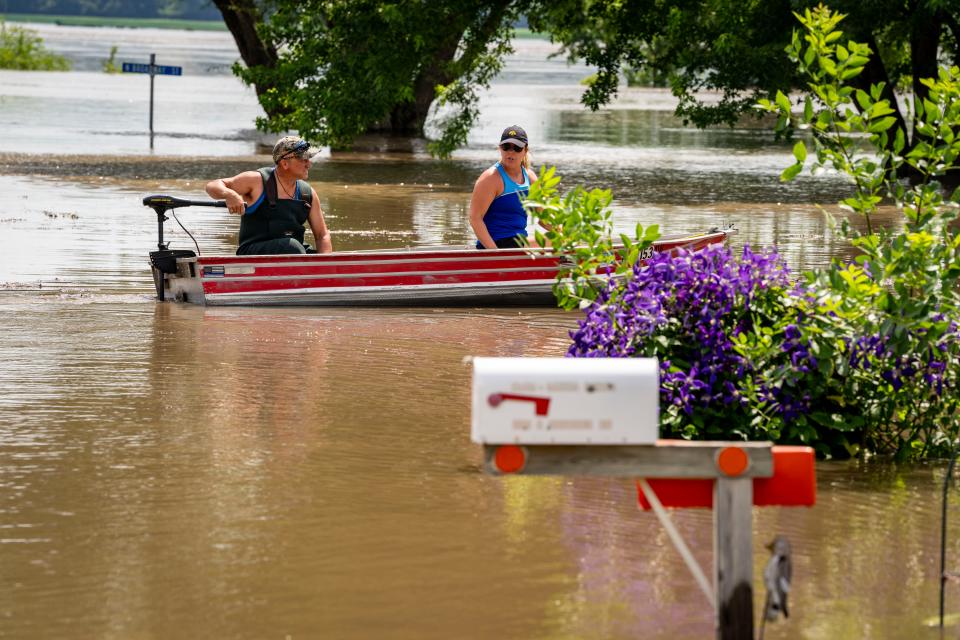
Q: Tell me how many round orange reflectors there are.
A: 2